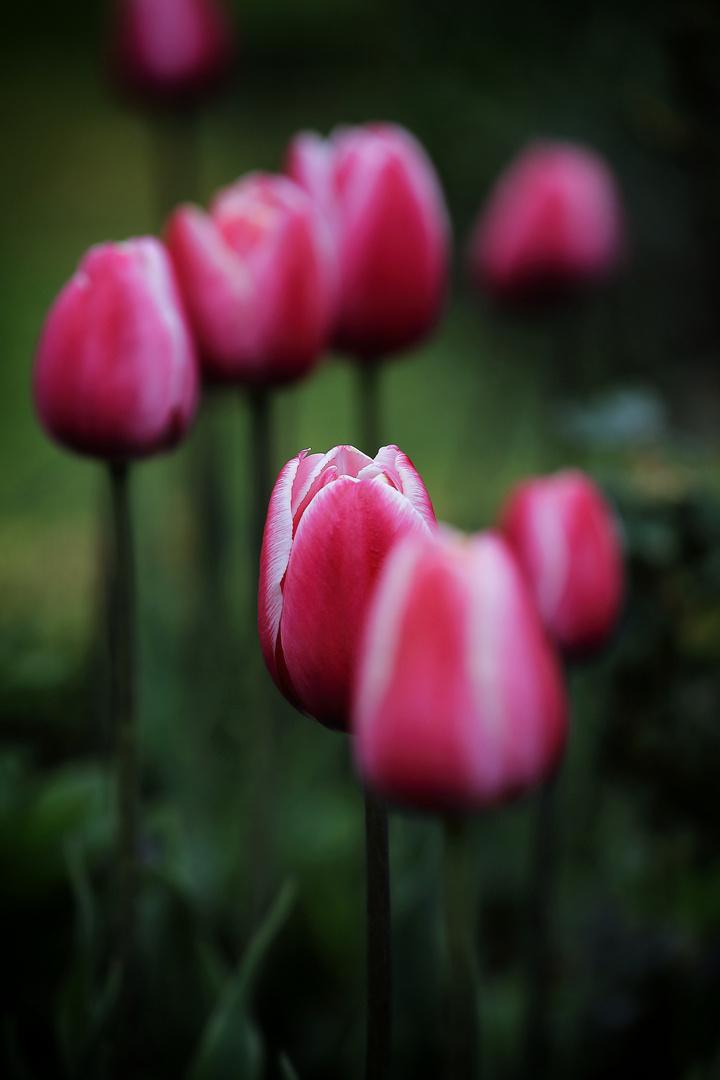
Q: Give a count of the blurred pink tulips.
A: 7